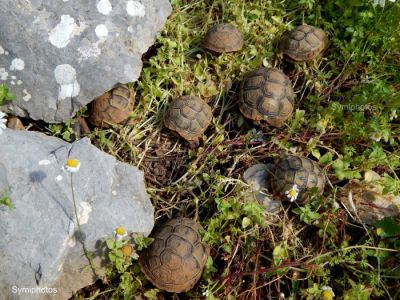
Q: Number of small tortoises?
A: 7